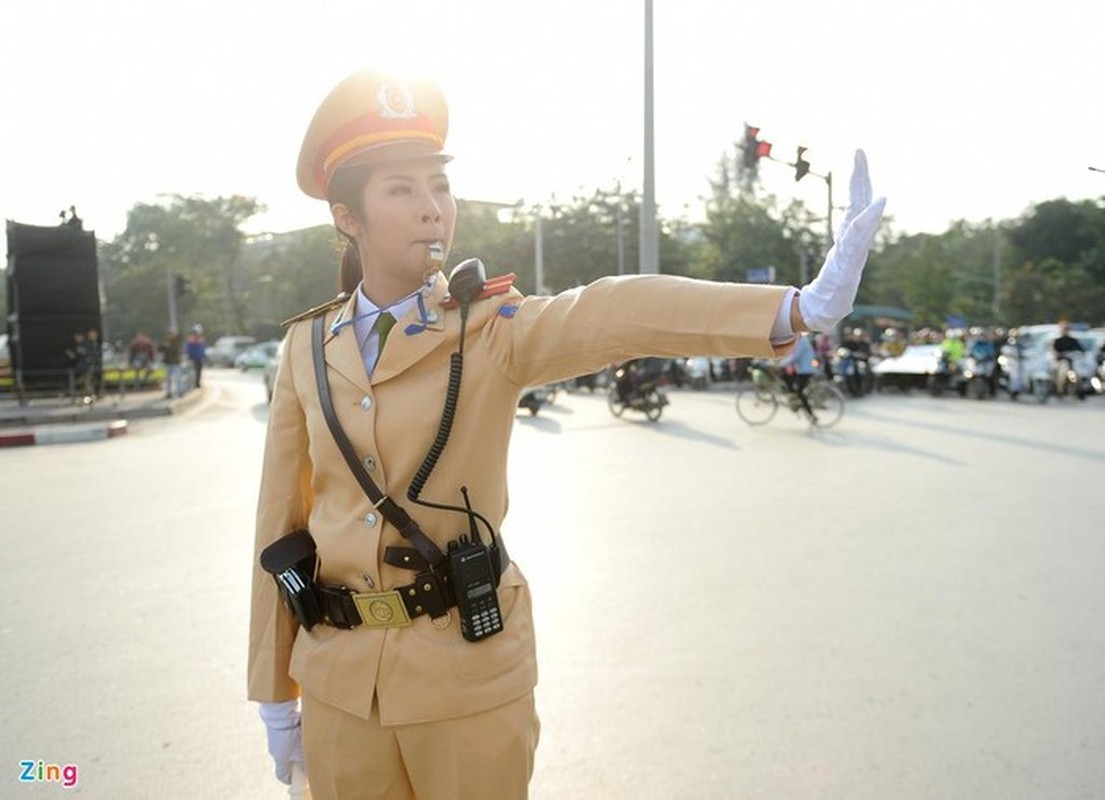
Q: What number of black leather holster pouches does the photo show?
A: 1